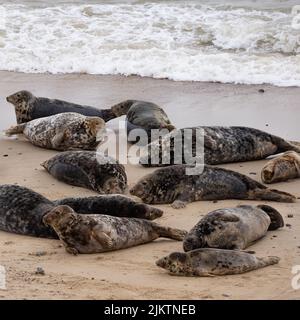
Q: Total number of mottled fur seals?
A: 12